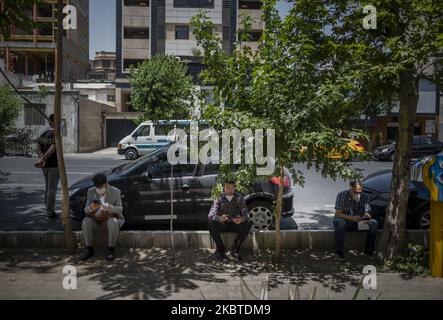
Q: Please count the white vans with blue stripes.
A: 1